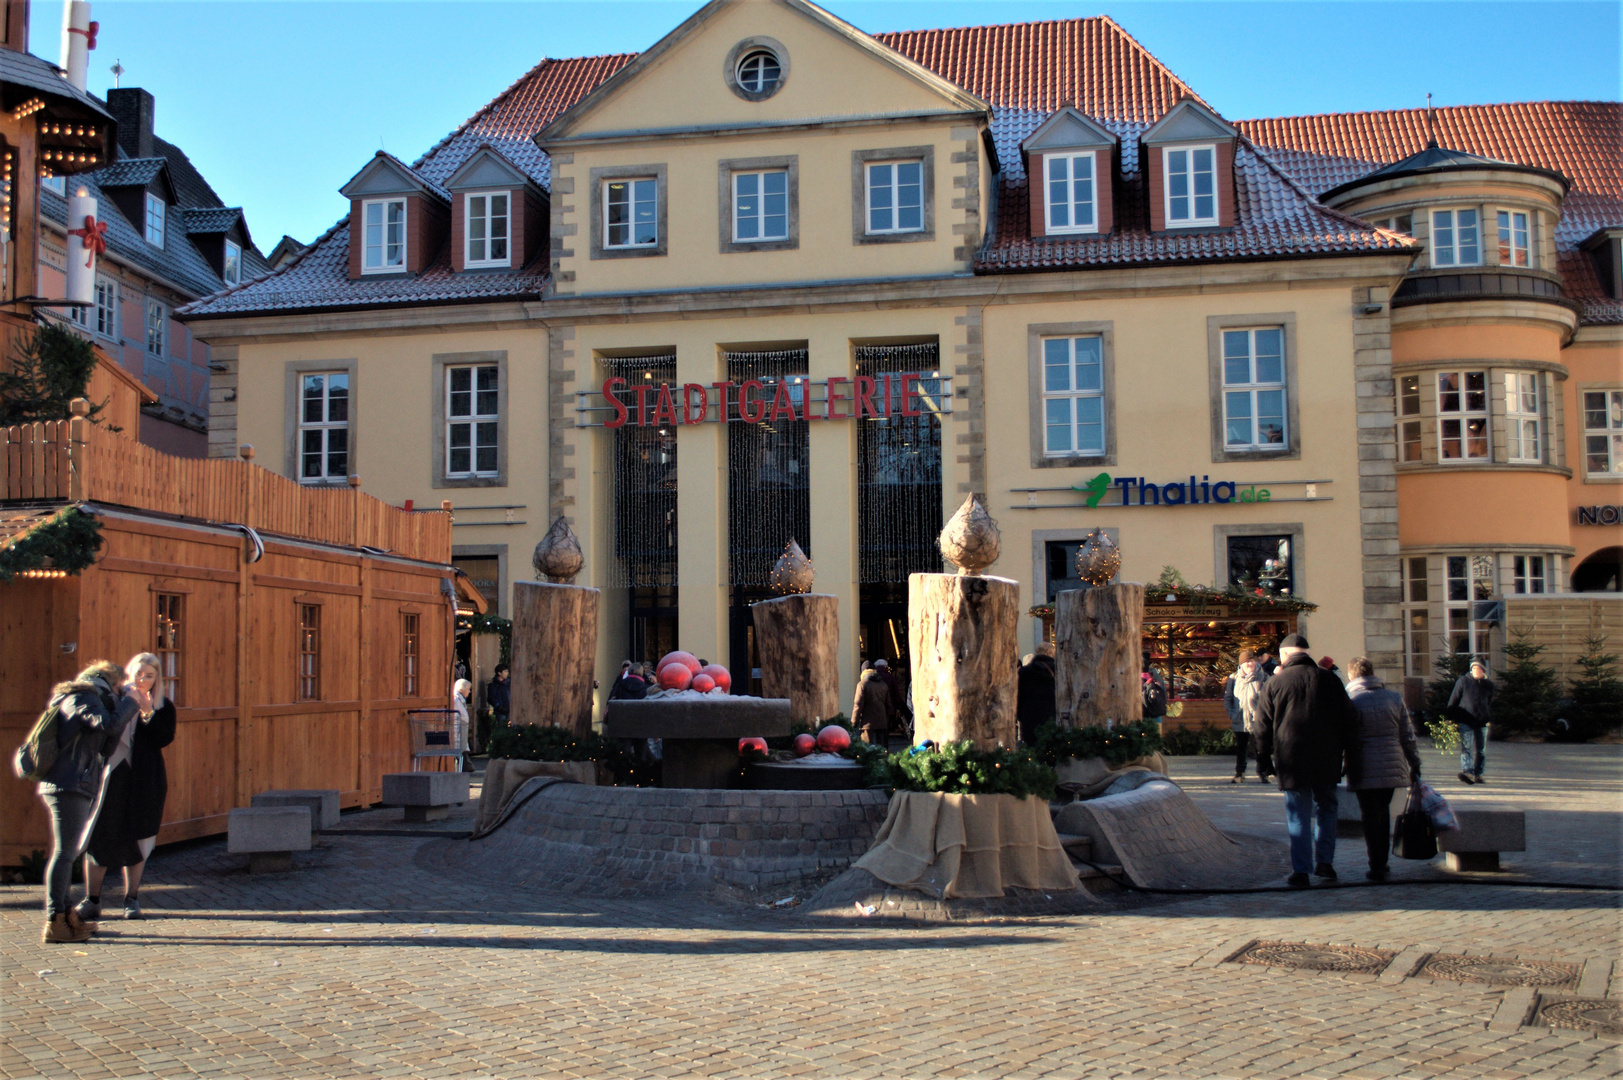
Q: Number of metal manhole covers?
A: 3